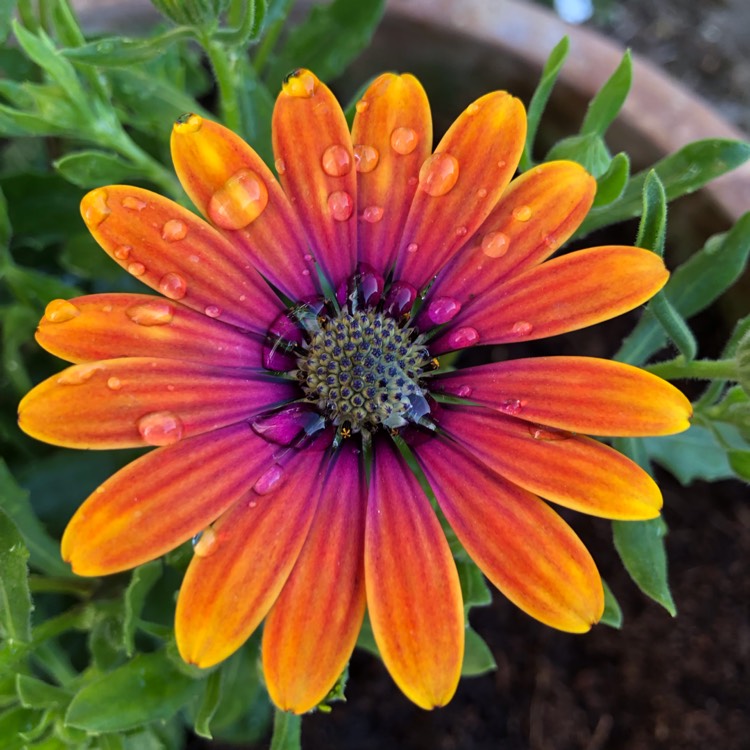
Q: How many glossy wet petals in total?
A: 13